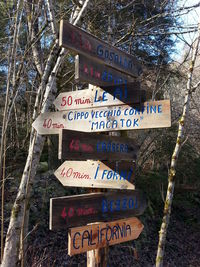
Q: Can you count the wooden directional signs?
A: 8